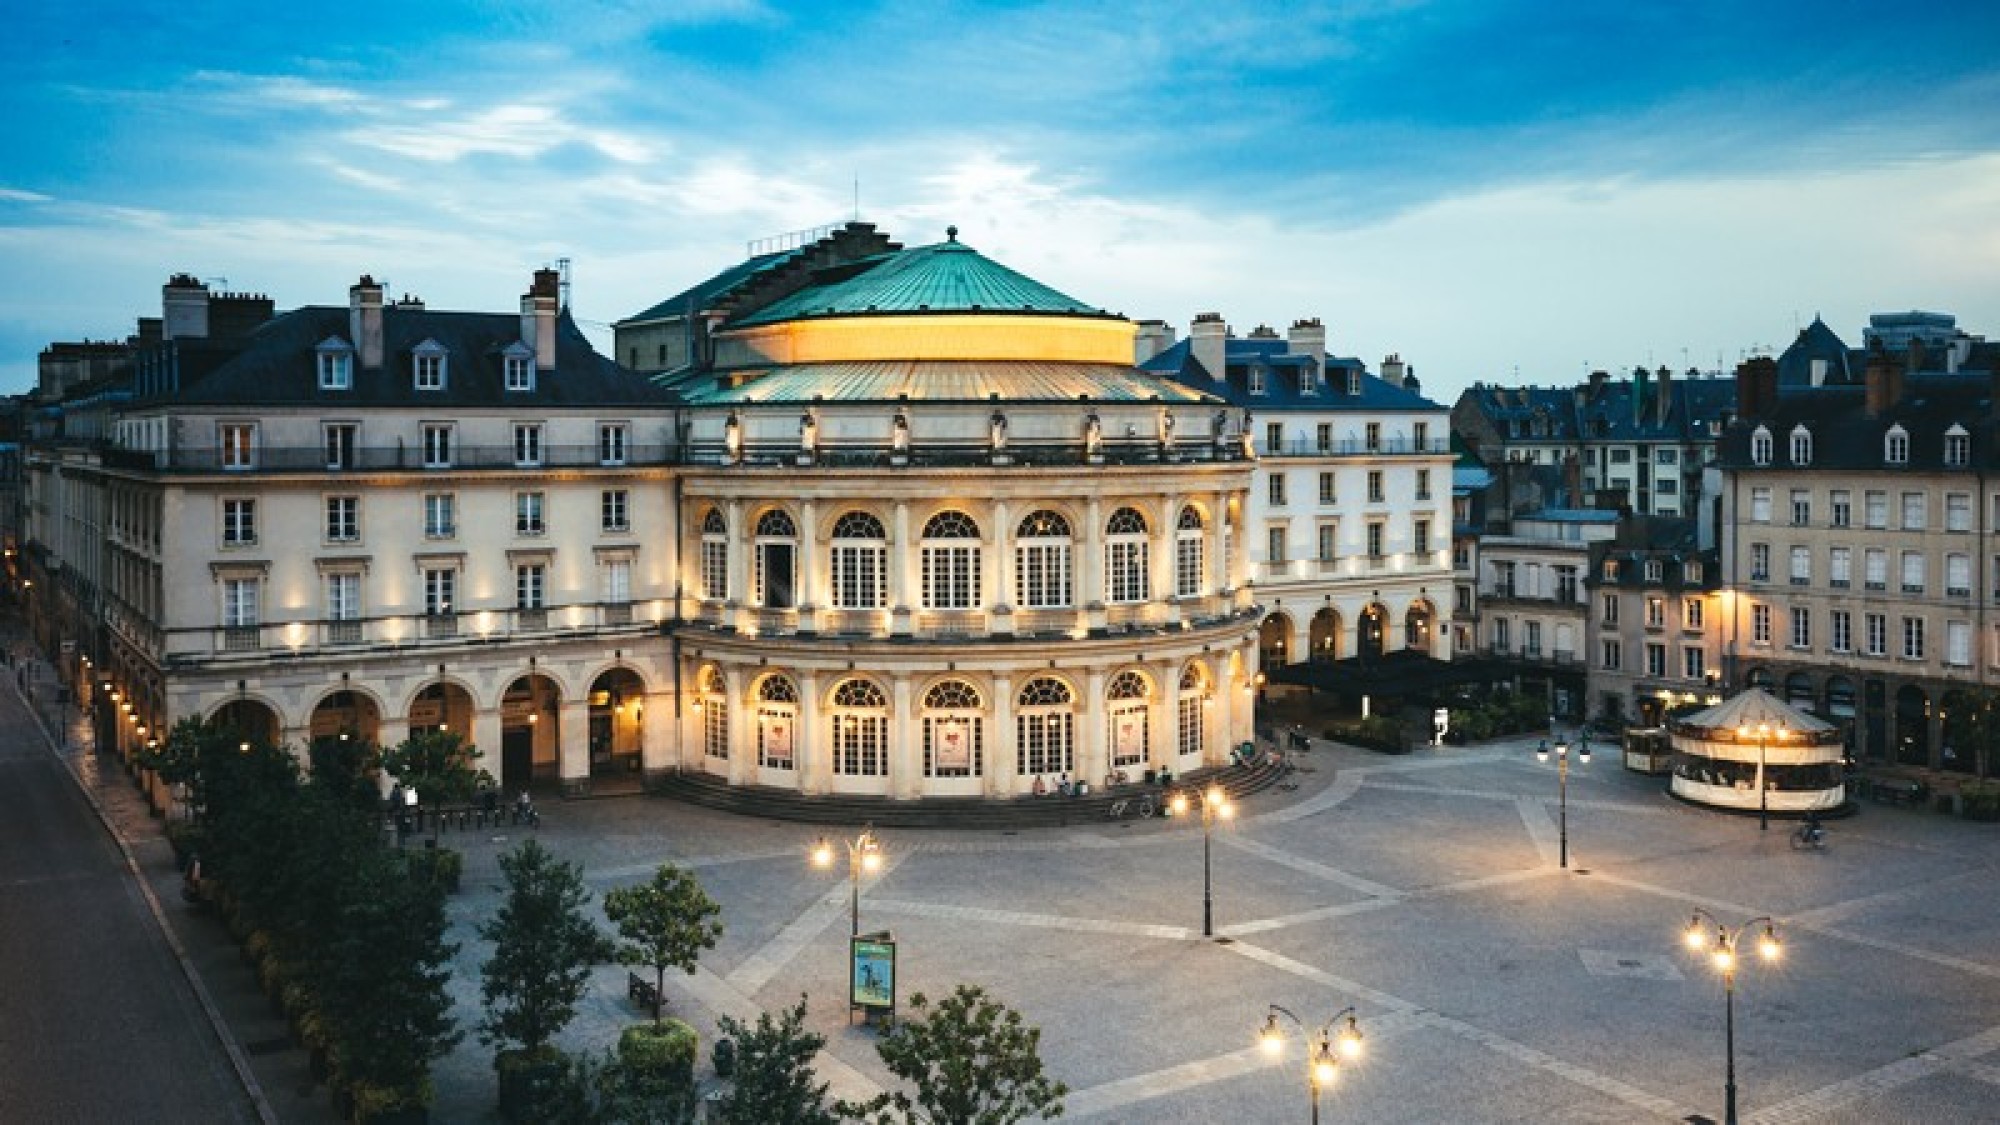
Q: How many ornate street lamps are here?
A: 6